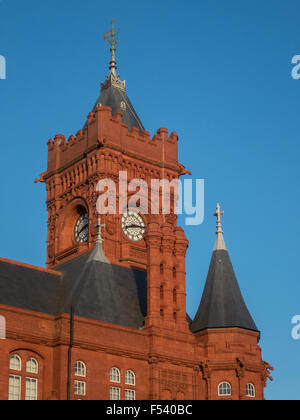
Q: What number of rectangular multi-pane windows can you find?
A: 5